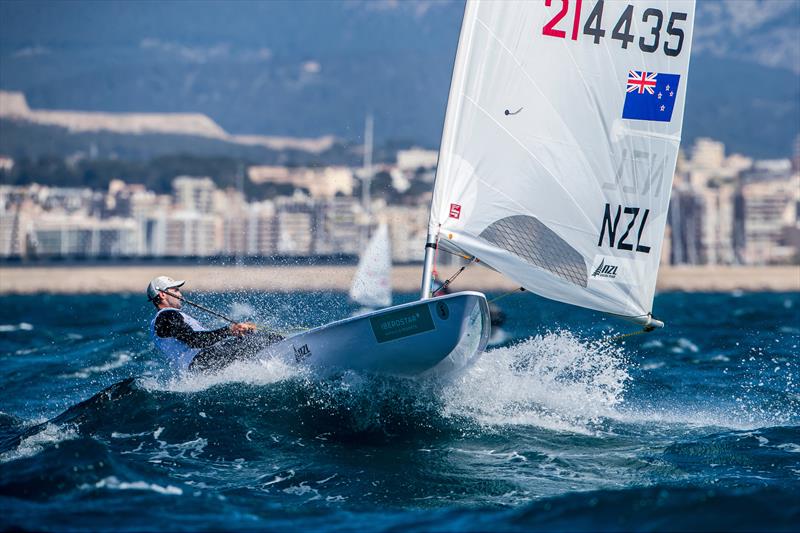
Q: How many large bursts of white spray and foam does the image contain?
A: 2